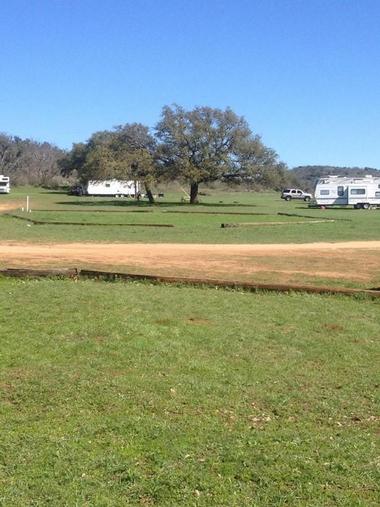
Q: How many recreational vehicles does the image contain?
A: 3